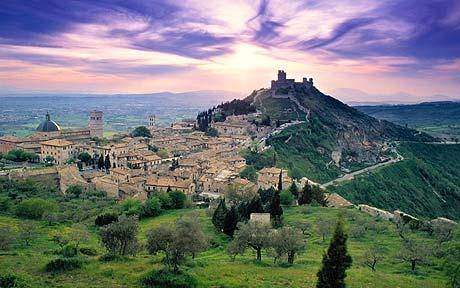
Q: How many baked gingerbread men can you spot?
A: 0